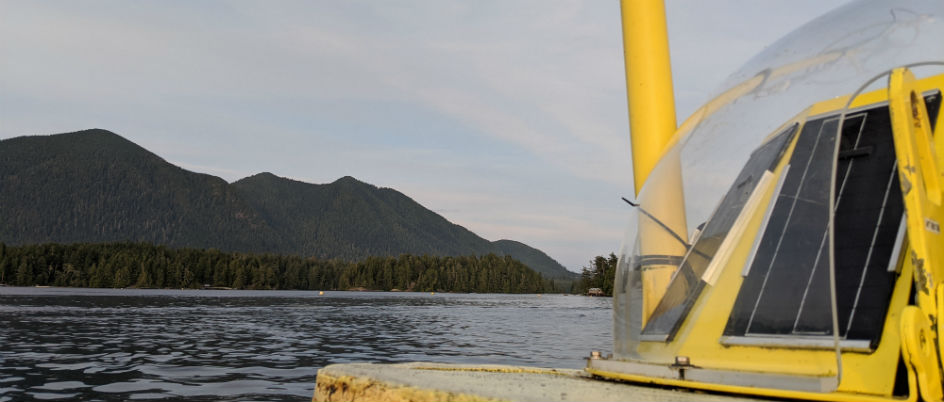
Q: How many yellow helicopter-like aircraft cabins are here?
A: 1